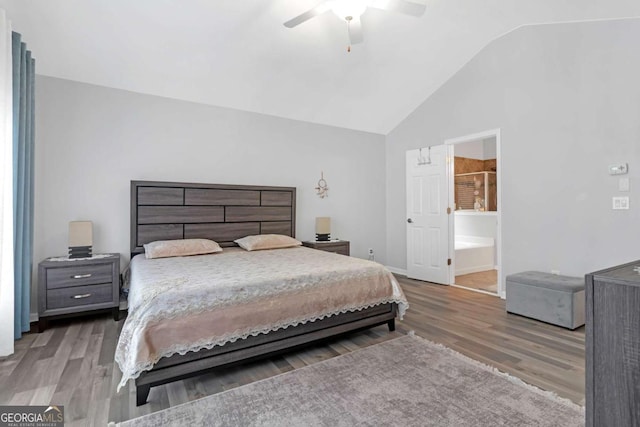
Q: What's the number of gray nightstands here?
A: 2